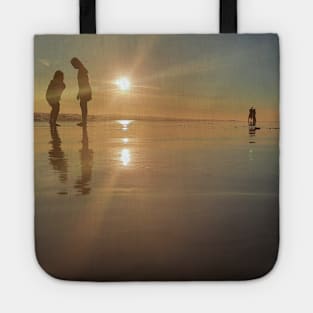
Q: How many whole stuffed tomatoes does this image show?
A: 0